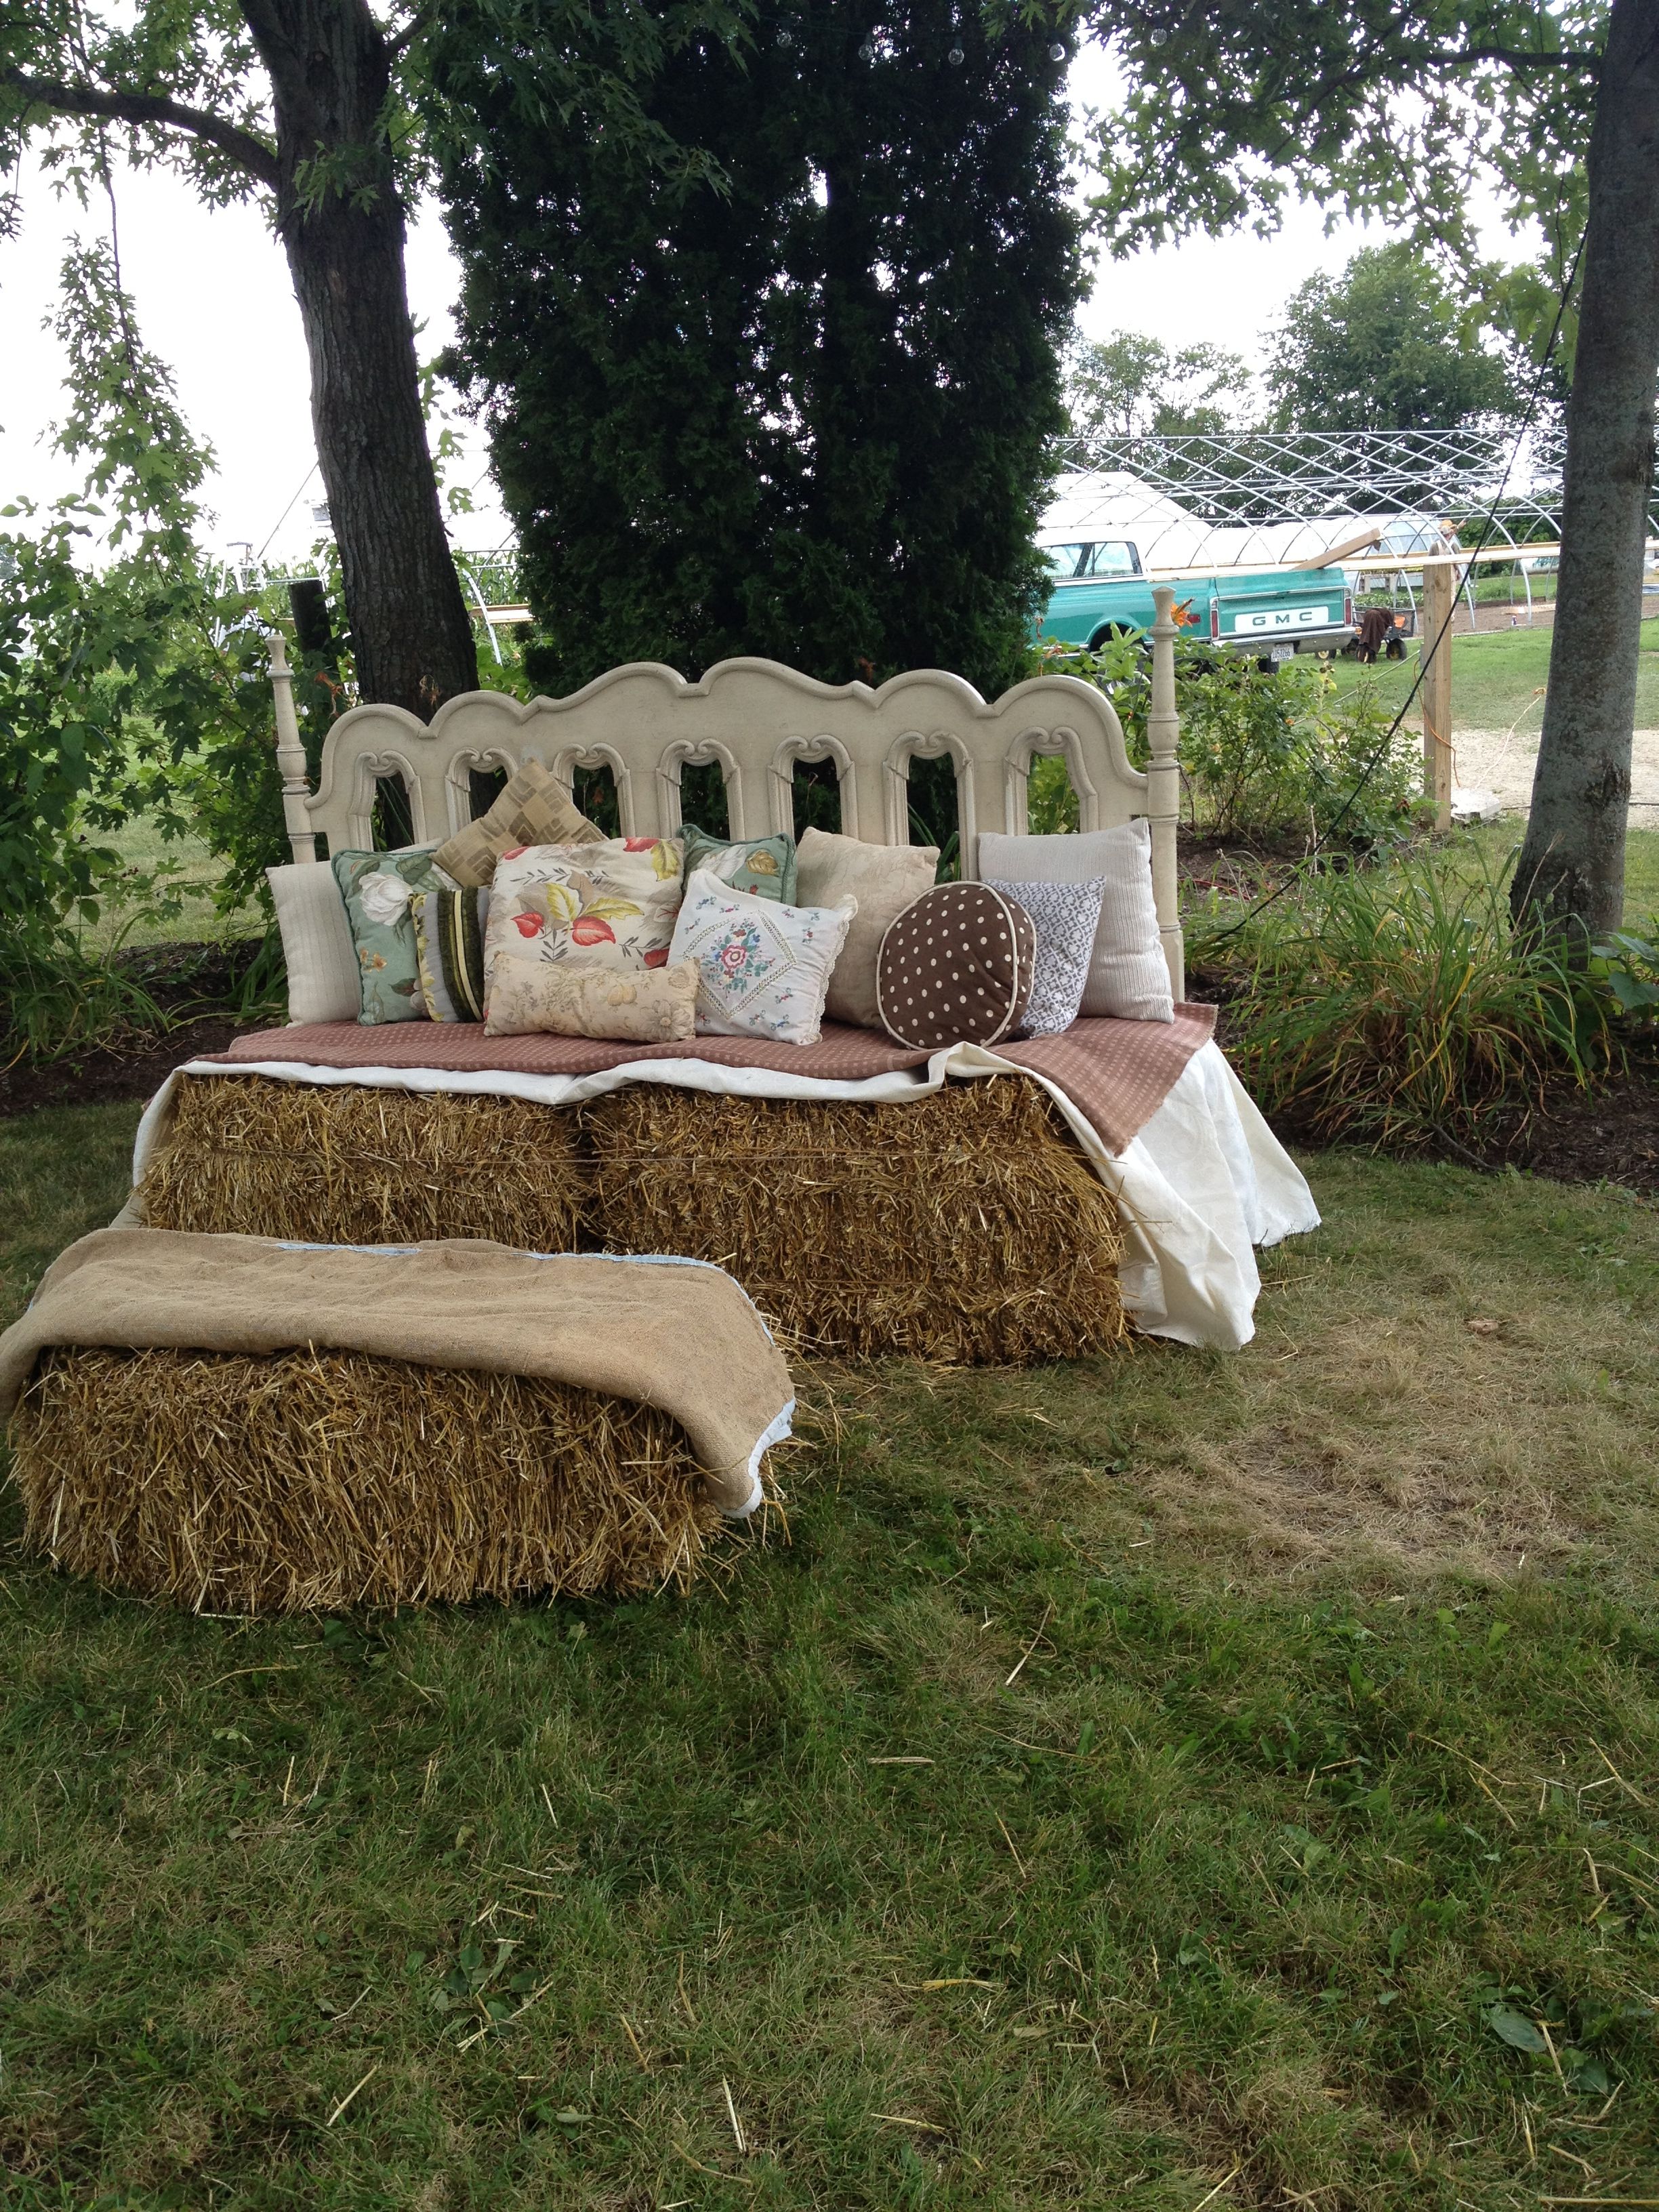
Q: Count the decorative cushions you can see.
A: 12